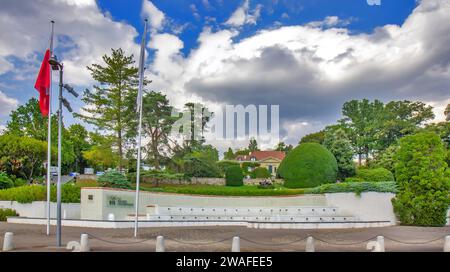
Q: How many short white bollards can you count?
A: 7